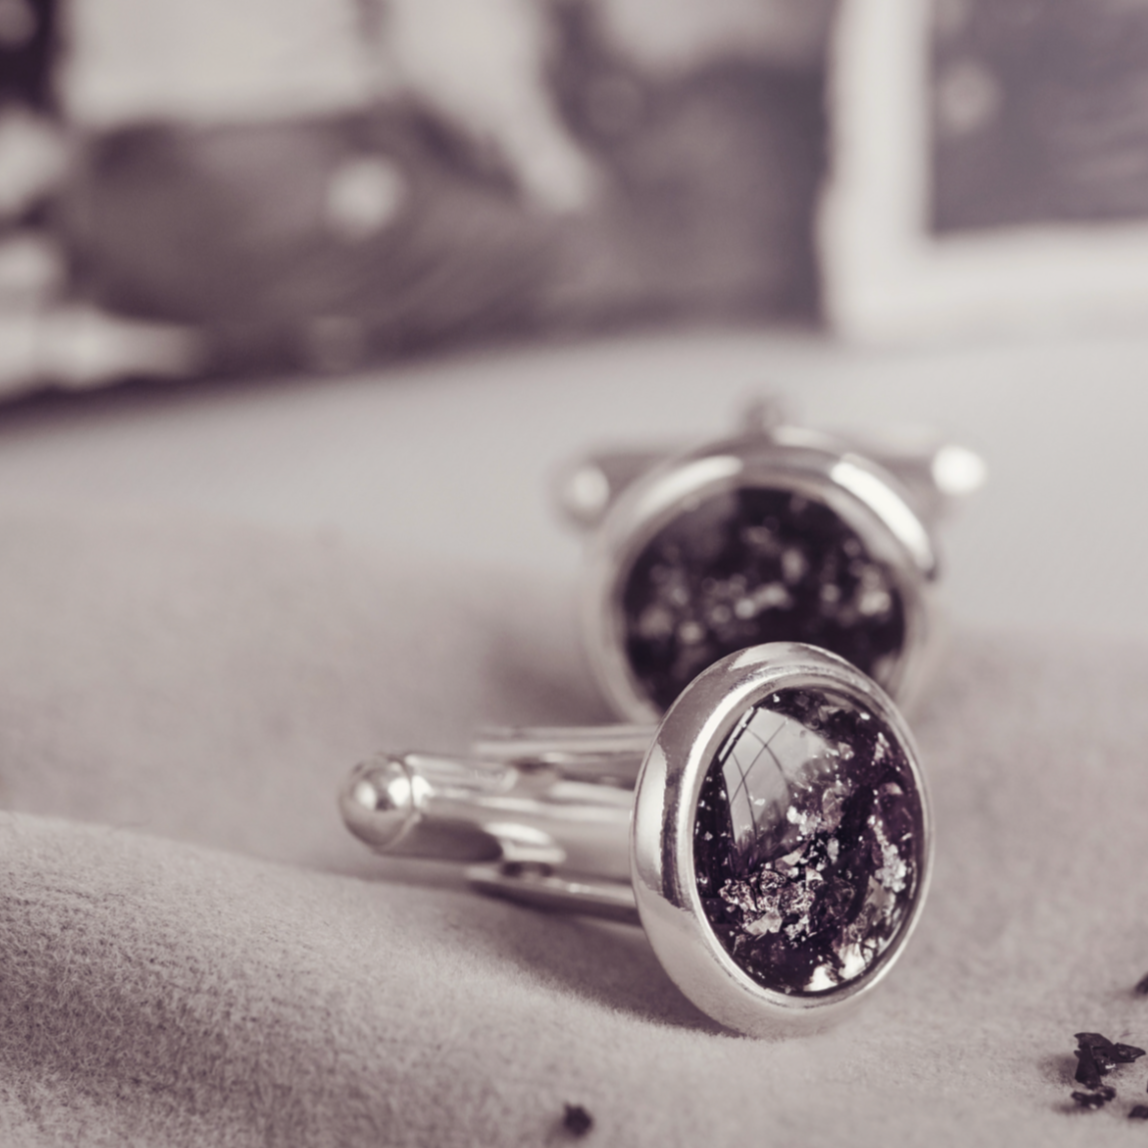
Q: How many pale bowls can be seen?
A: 0